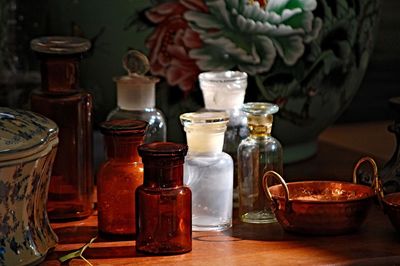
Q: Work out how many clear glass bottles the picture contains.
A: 4